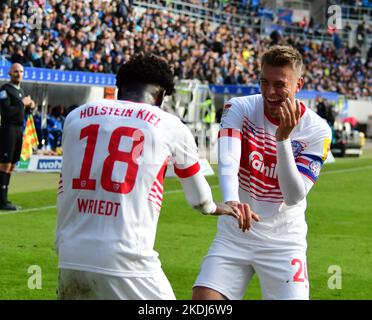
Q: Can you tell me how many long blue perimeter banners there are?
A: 2